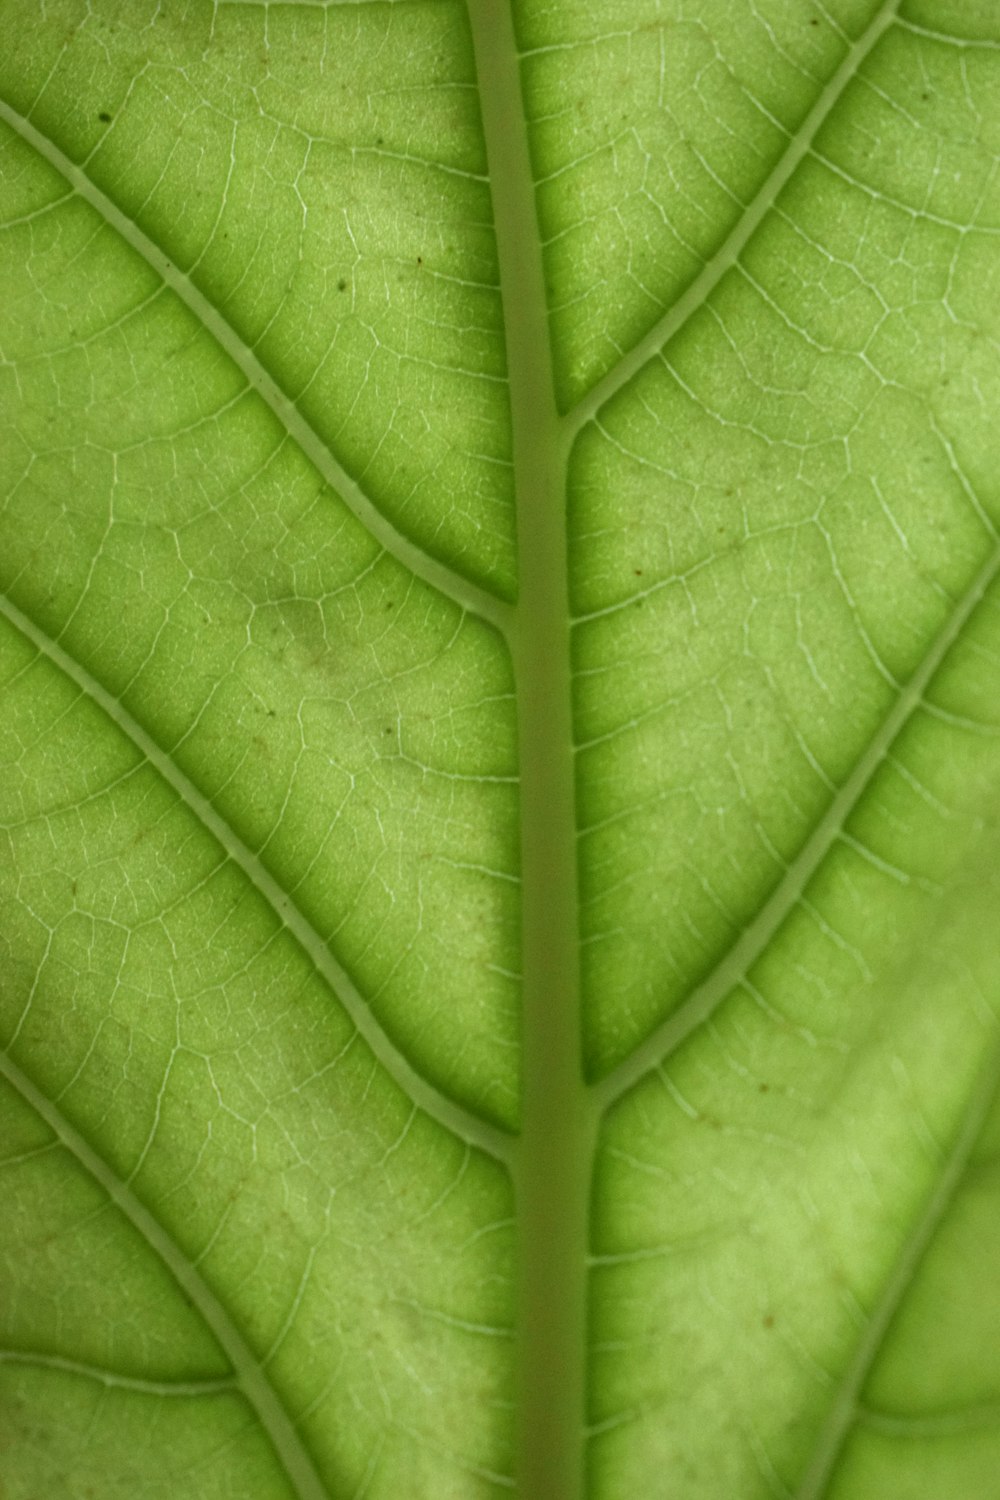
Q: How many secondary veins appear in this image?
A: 6